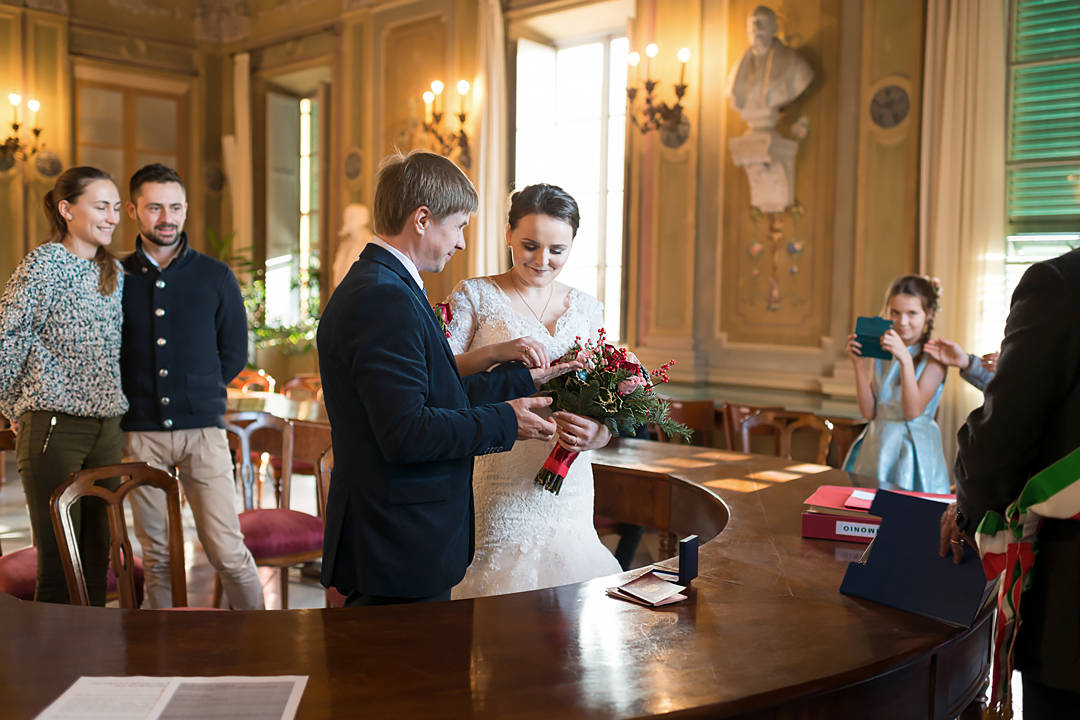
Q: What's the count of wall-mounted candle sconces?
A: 3